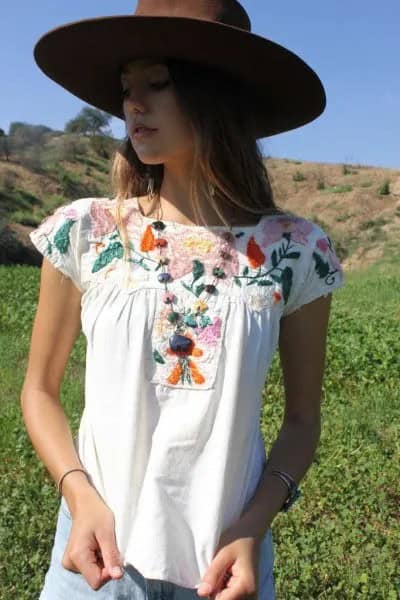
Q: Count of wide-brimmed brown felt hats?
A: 1